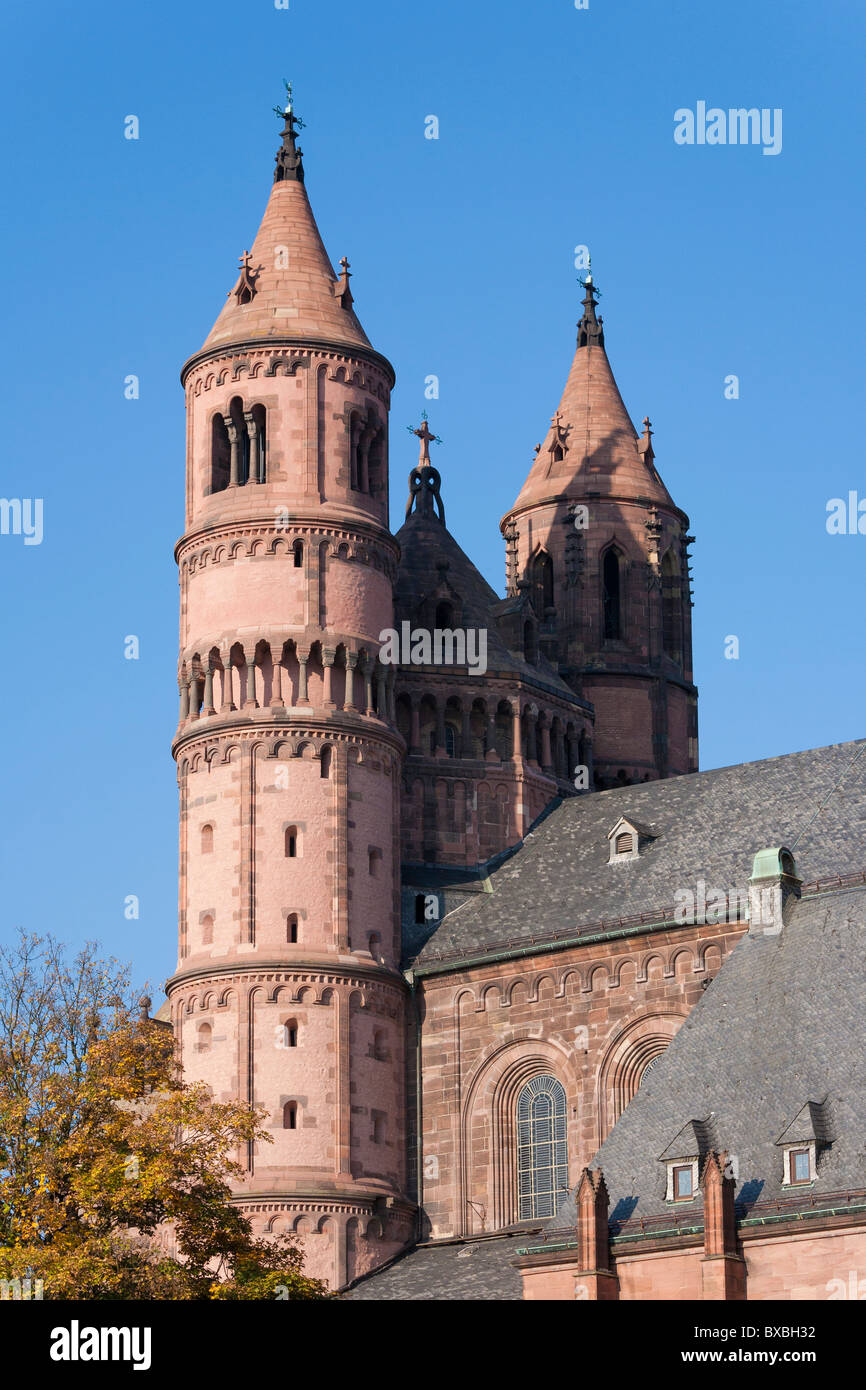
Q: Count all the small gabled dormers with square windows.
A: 2